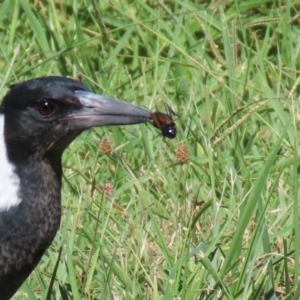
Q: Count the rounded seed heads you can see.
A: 3